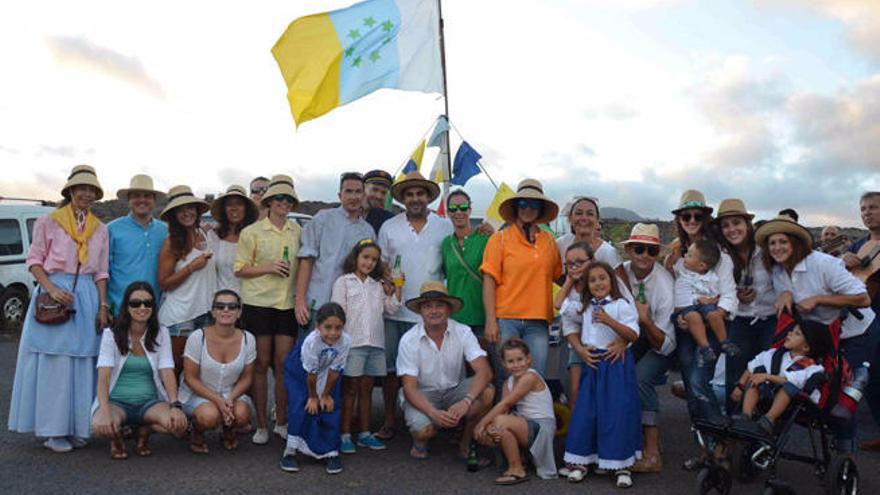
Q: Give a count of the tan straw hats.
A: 12